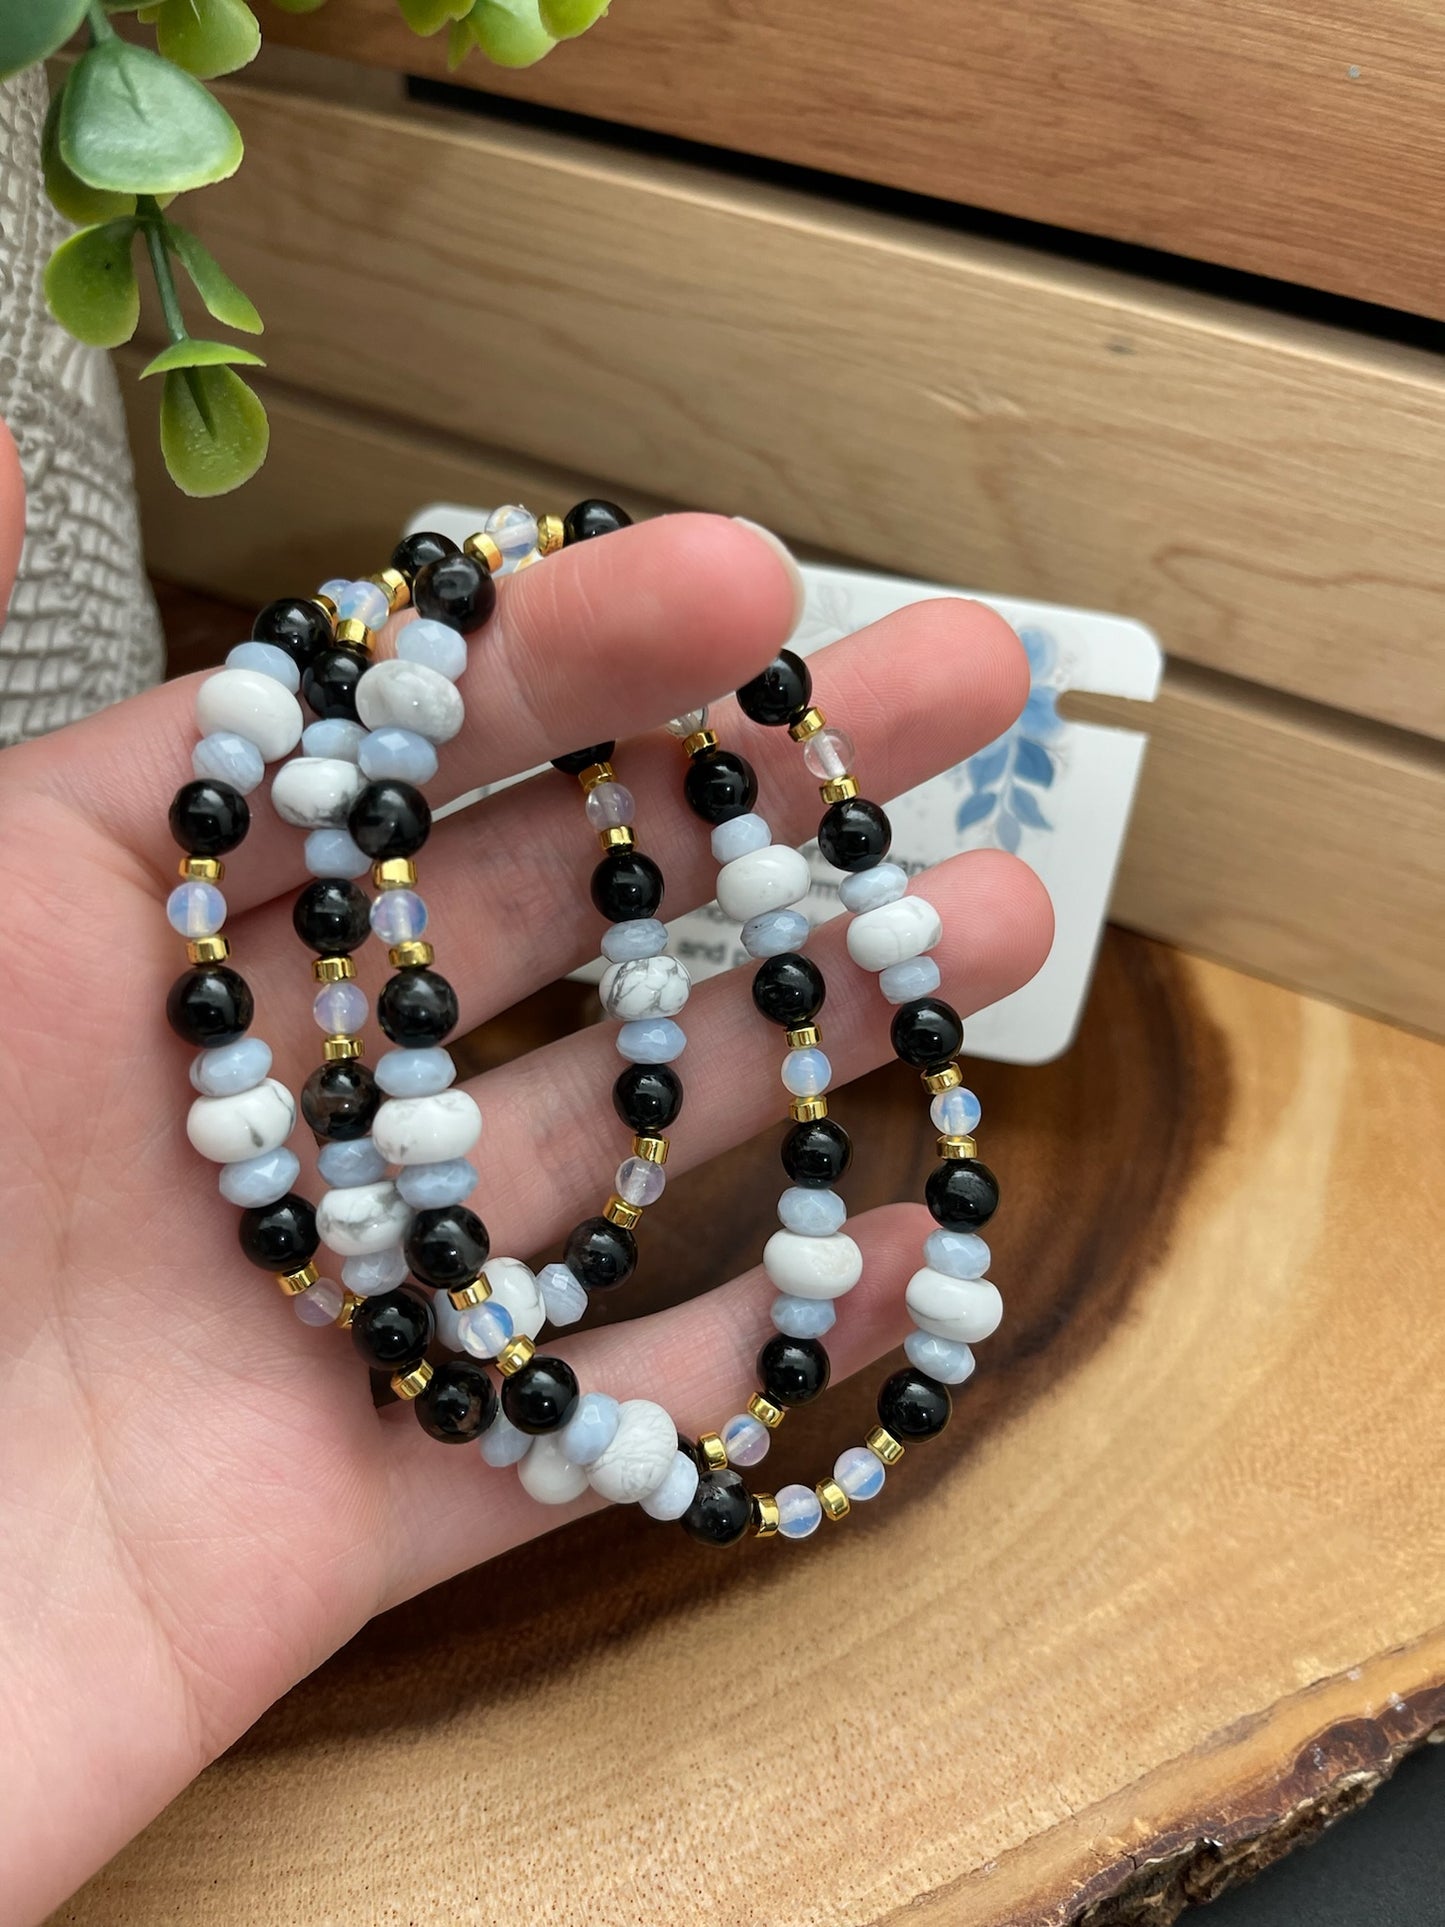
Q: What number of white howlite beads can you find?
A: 14